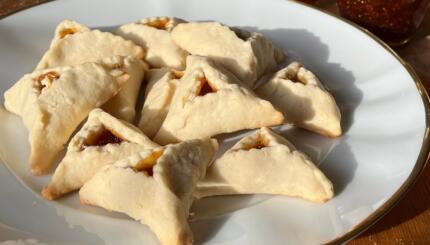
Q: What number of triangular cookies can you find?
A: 11